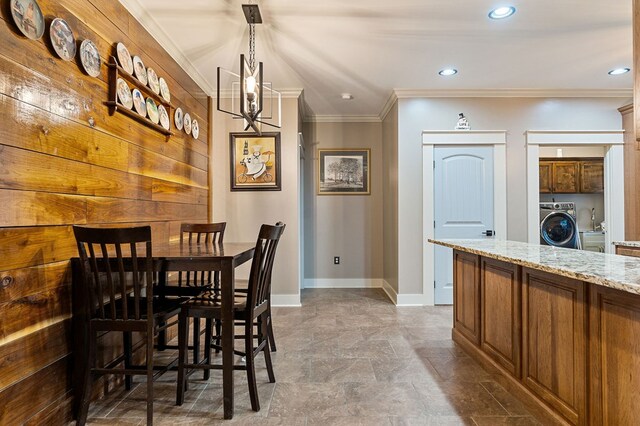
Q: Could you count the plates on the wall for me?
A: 14